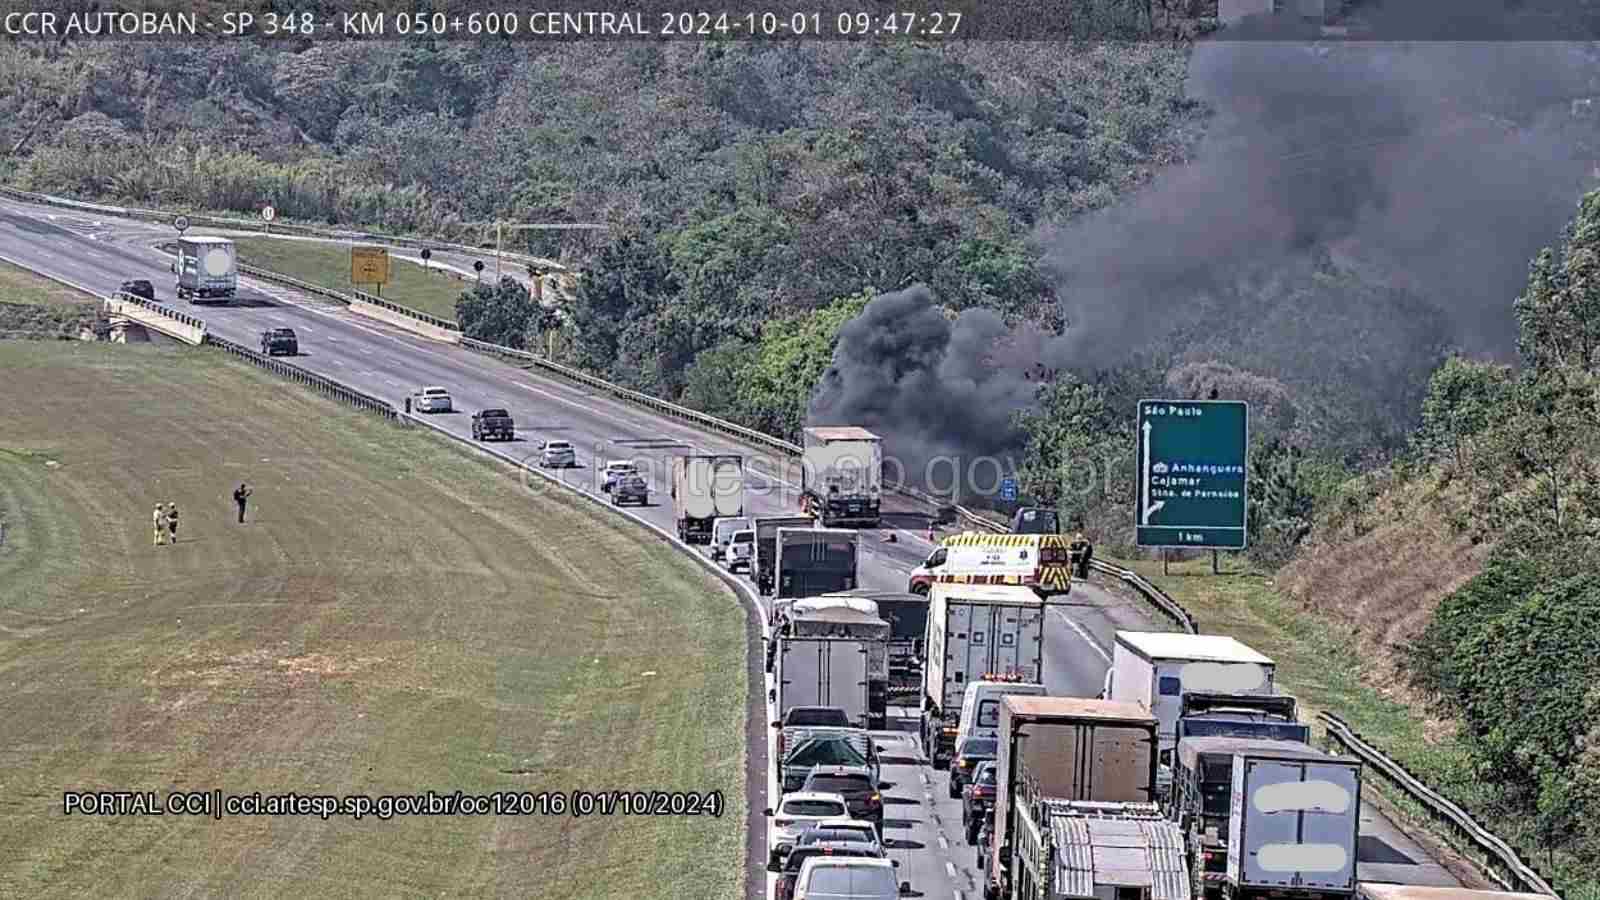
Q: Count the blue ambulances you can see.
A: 0